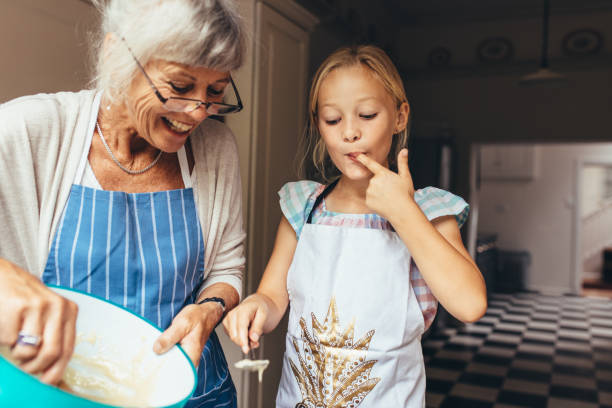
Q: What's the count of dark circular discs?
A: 3